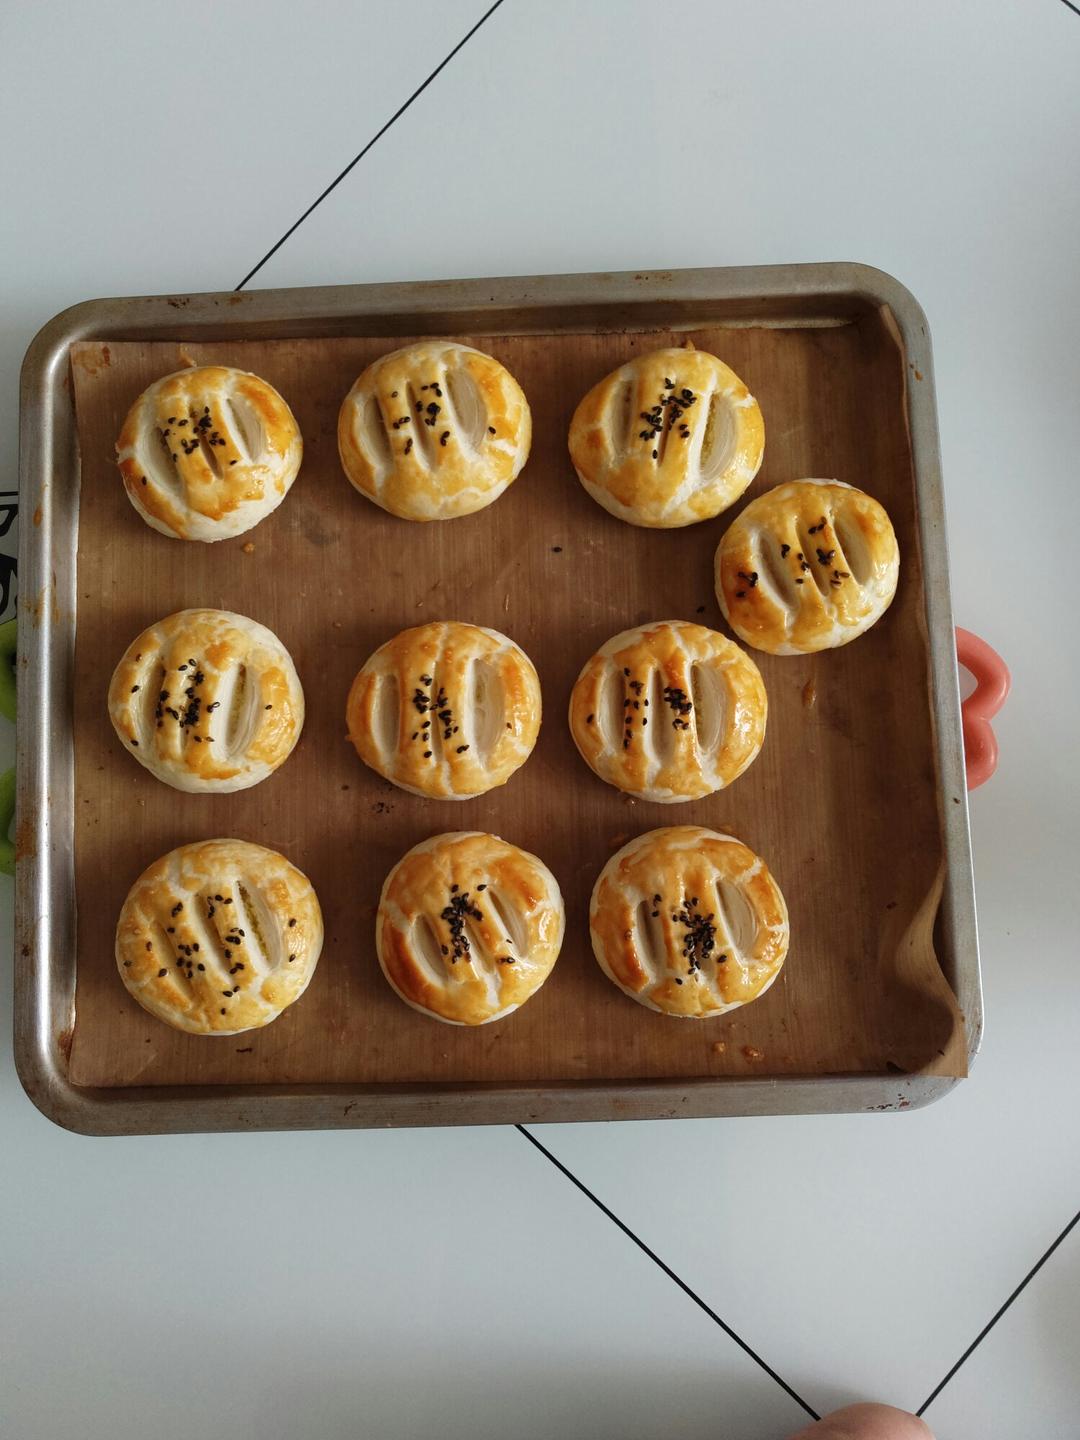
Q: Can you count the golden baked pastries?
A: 10